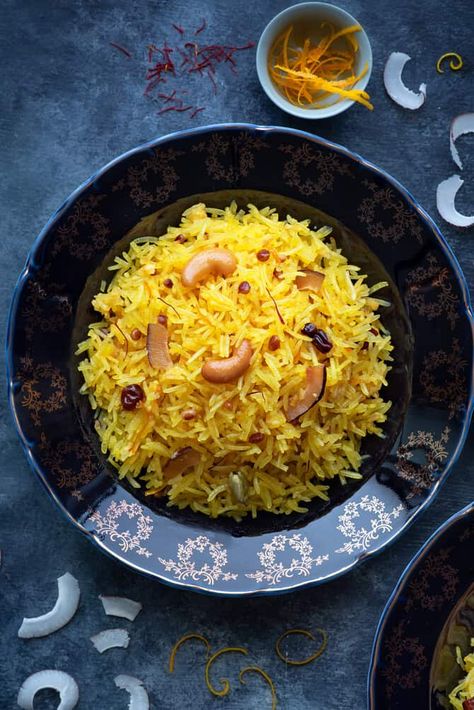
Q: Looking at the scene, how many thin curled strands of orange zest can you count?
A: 5